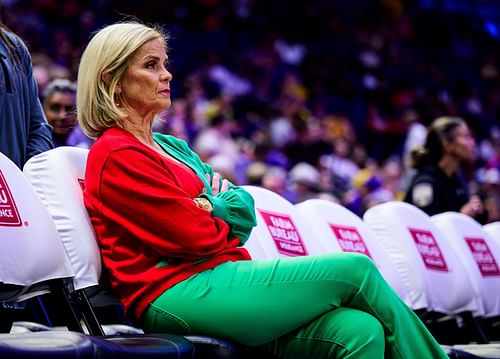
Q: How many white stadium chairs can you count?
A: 7